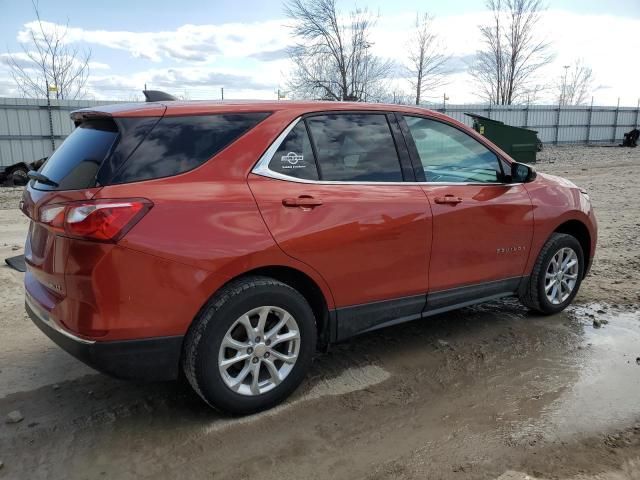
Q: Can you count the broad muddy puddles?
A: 1